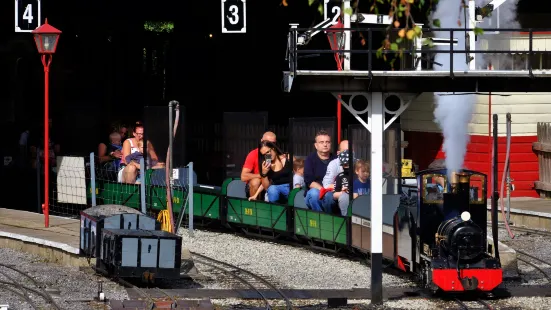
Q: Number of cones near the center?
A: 0